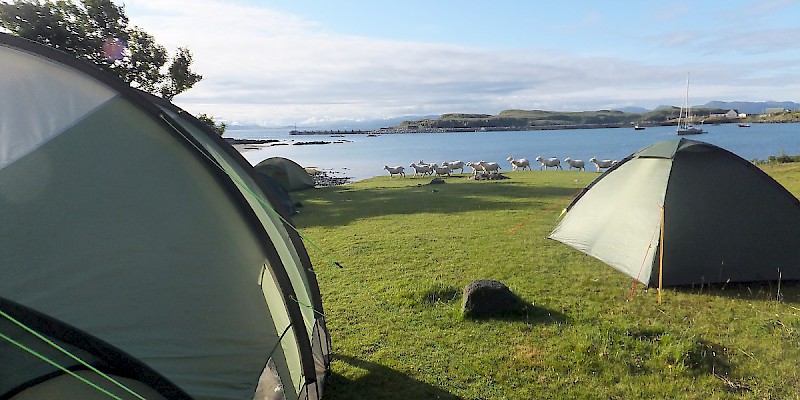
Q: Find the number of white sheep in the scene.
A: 11